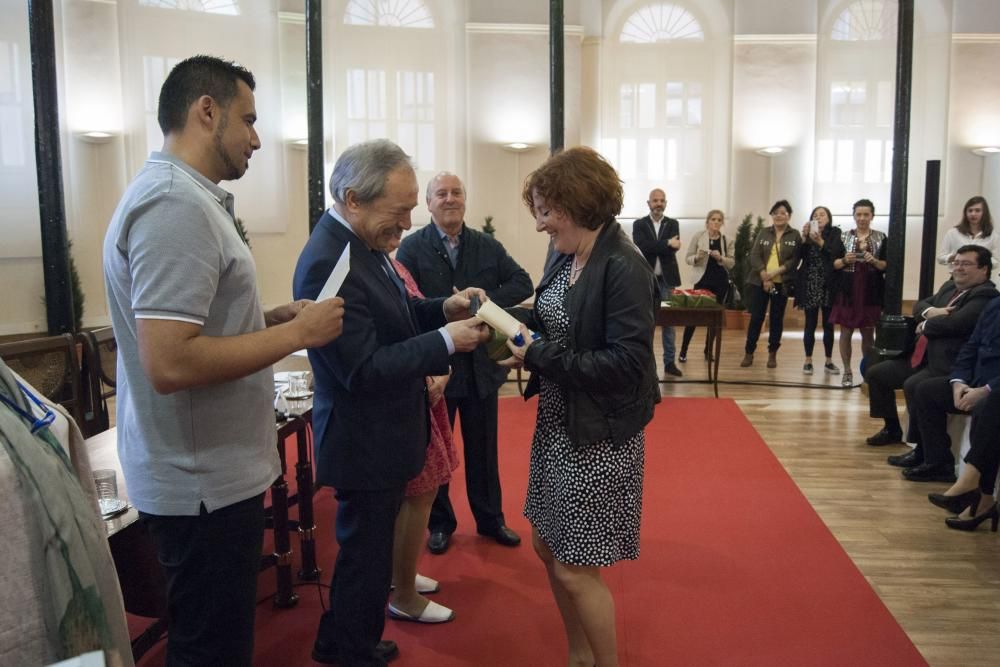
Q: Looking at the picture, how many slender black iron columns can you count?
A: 4